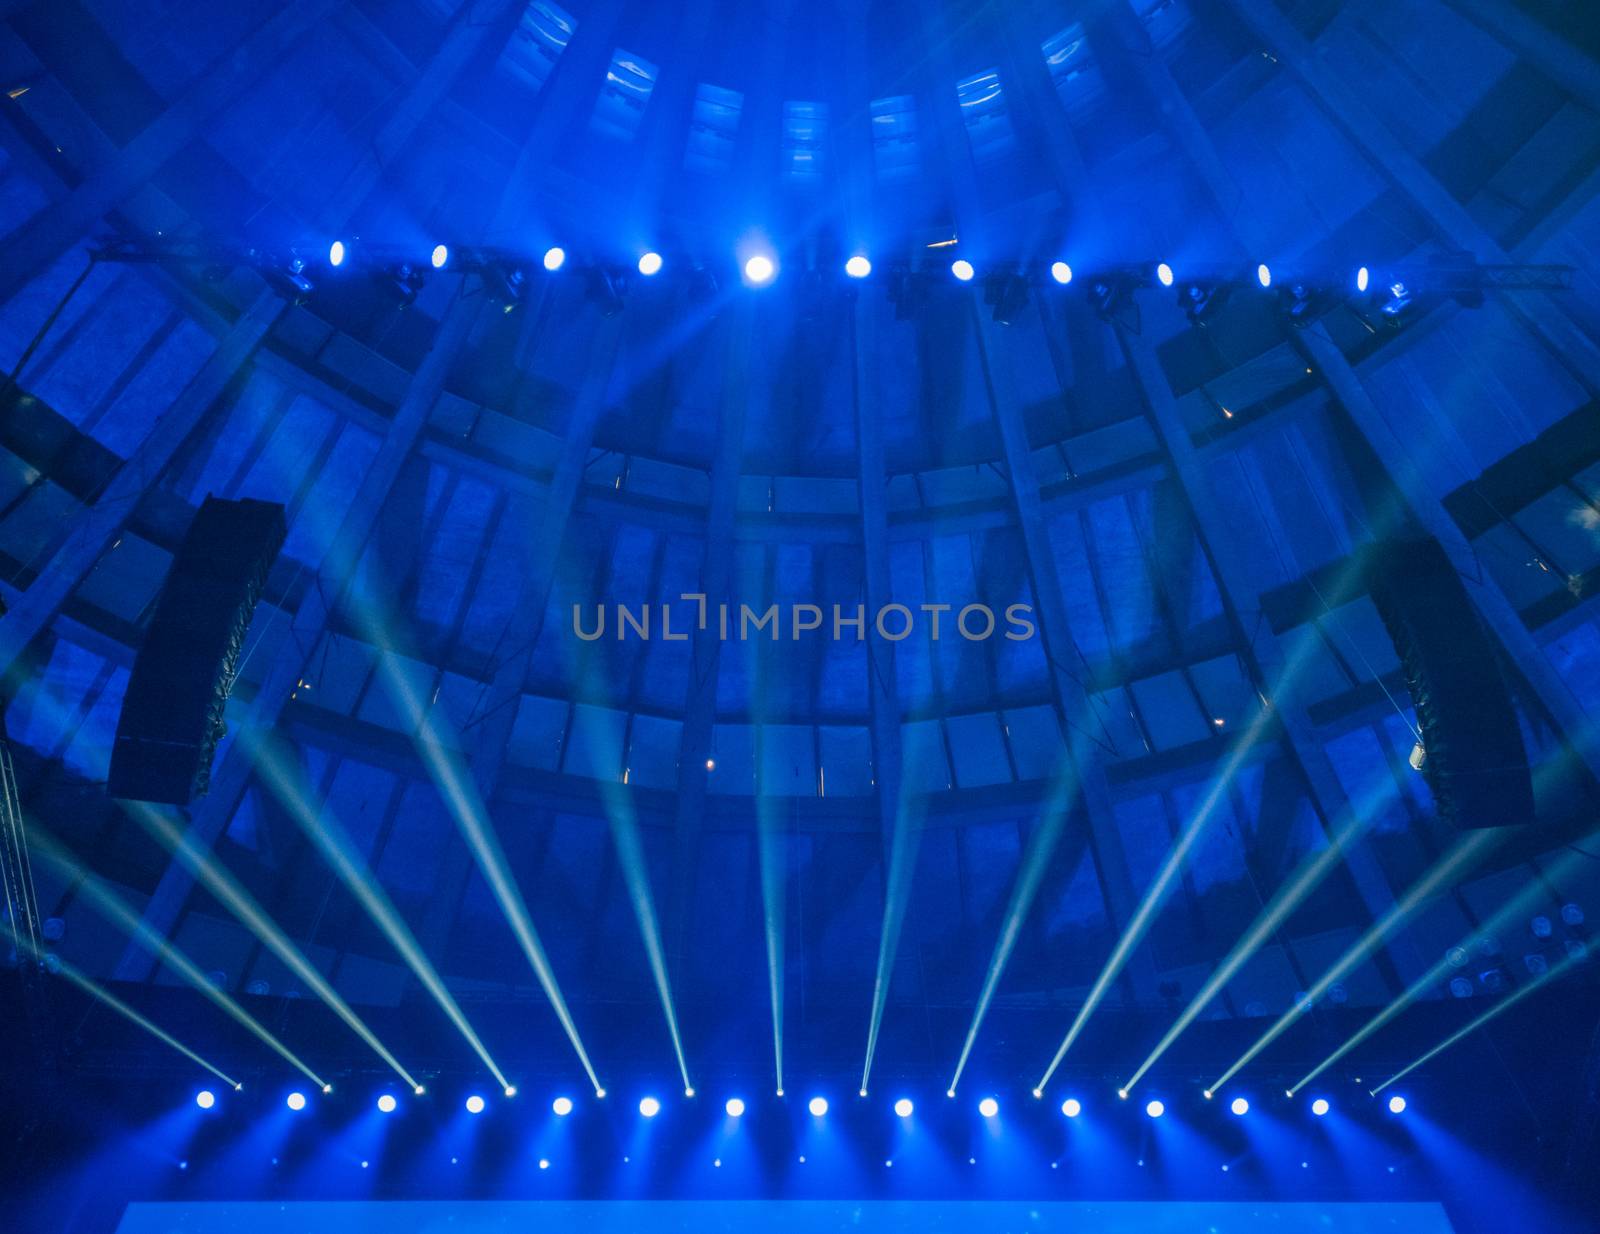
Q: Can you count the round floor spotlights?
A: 15